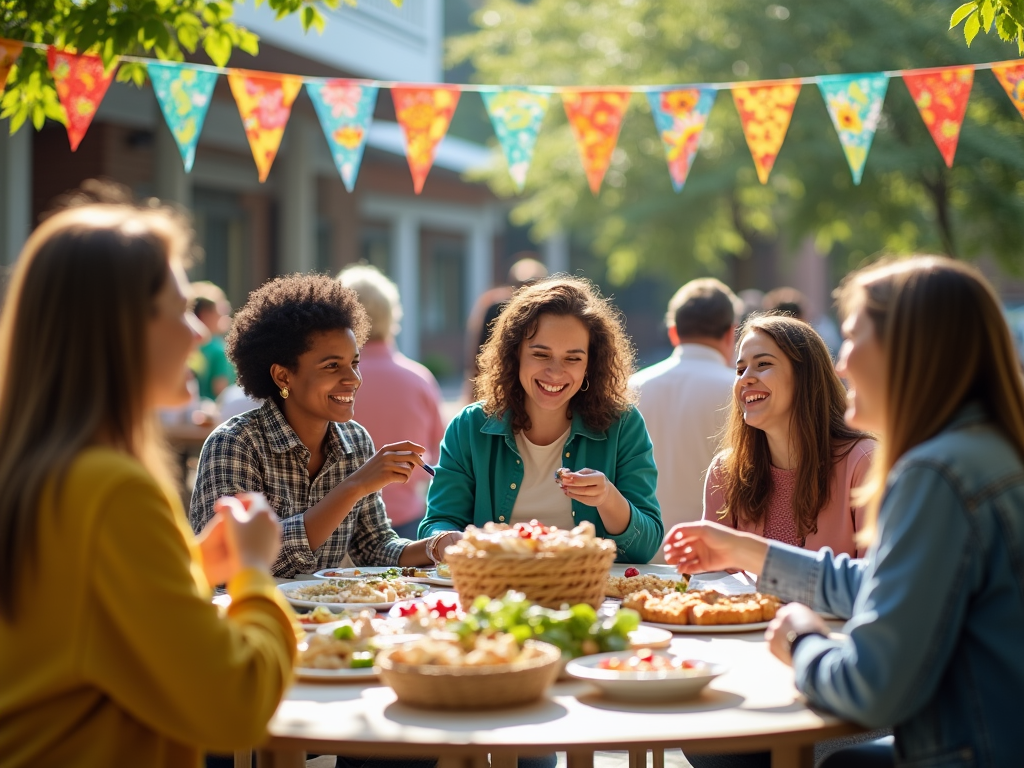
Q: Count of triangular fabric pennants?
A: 13